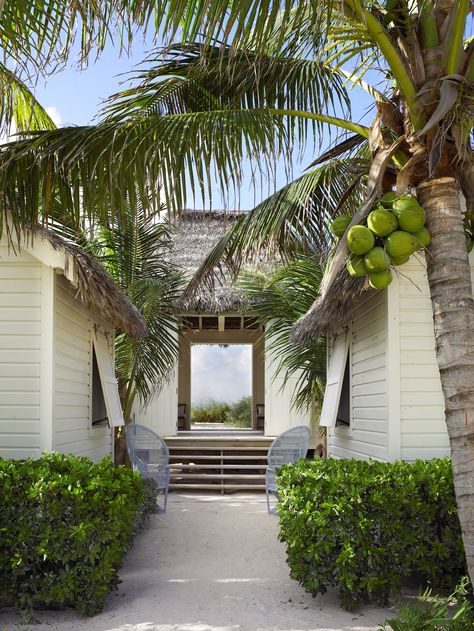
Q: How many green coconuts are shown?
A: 12